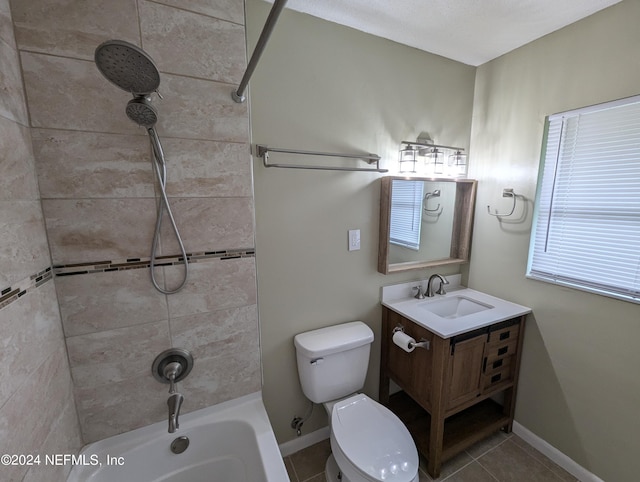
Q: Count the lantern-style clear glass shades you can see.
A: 3